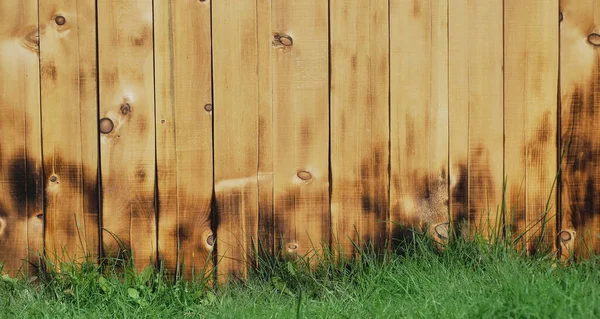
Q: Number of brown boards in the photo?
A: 11